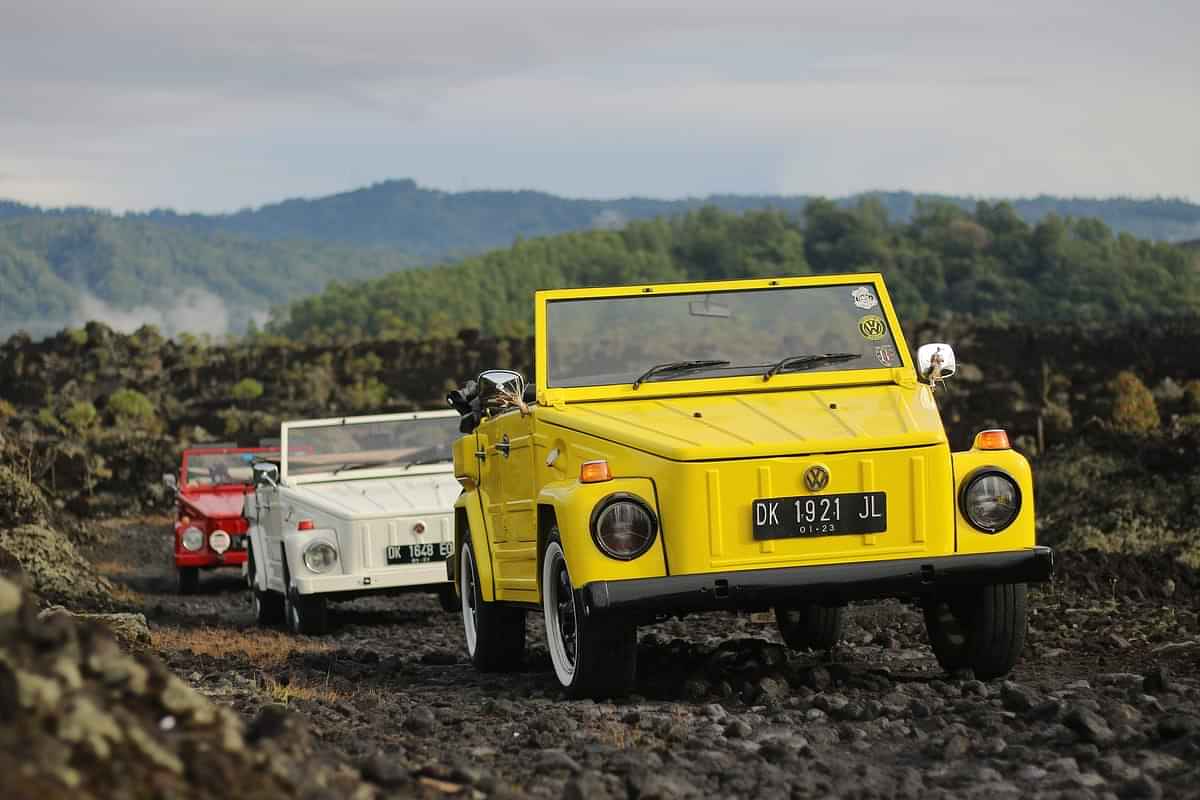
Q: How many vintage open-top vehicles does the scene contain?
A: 3